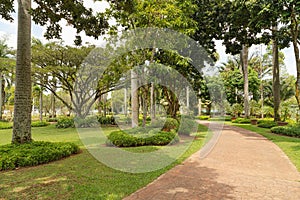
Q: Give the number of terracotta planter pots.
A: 3